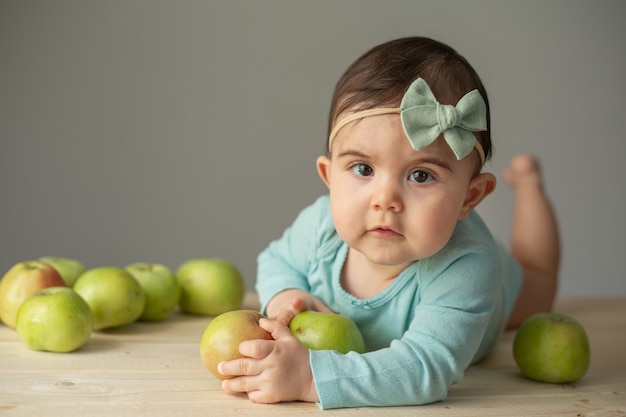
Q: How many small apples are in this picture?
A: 9